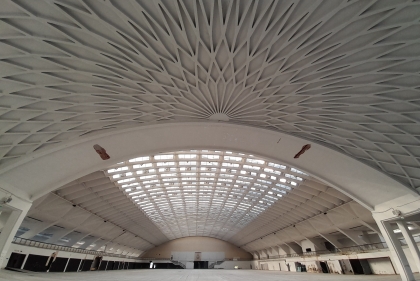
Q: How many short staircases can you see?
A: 2